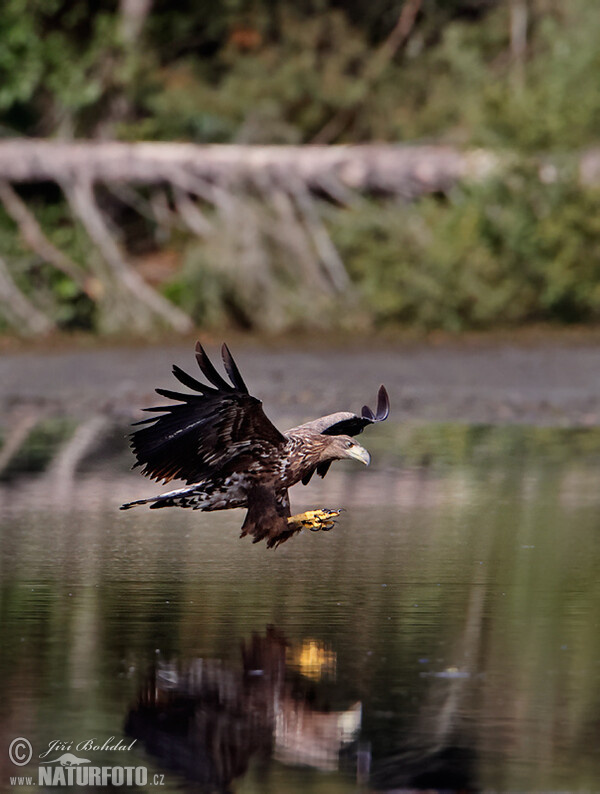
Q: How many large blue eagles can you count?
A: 0